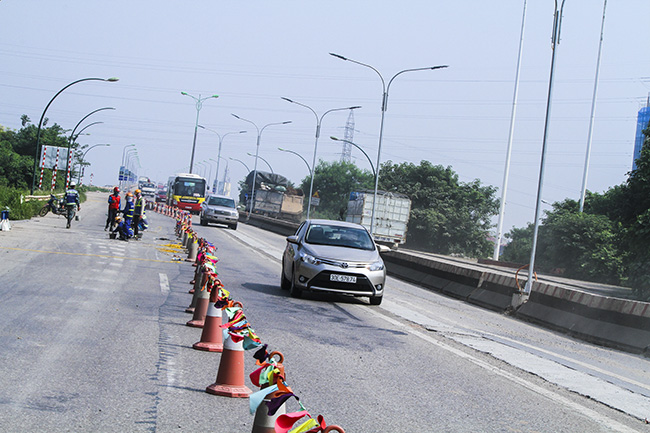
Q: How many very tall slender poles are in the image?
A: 3